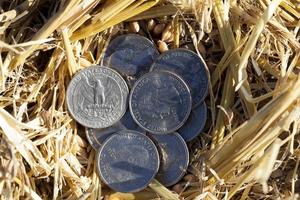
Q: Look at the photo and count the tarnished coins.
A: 7